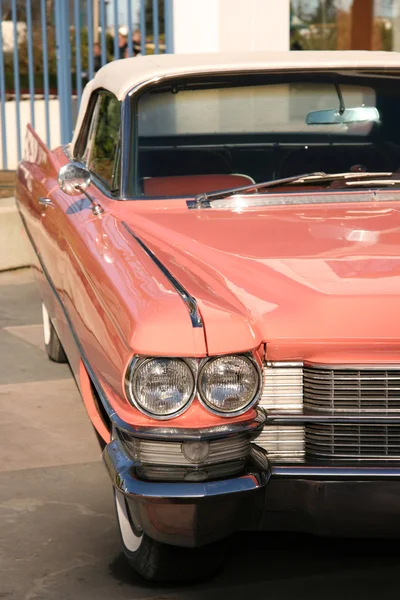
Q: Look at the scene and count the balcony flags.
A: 0